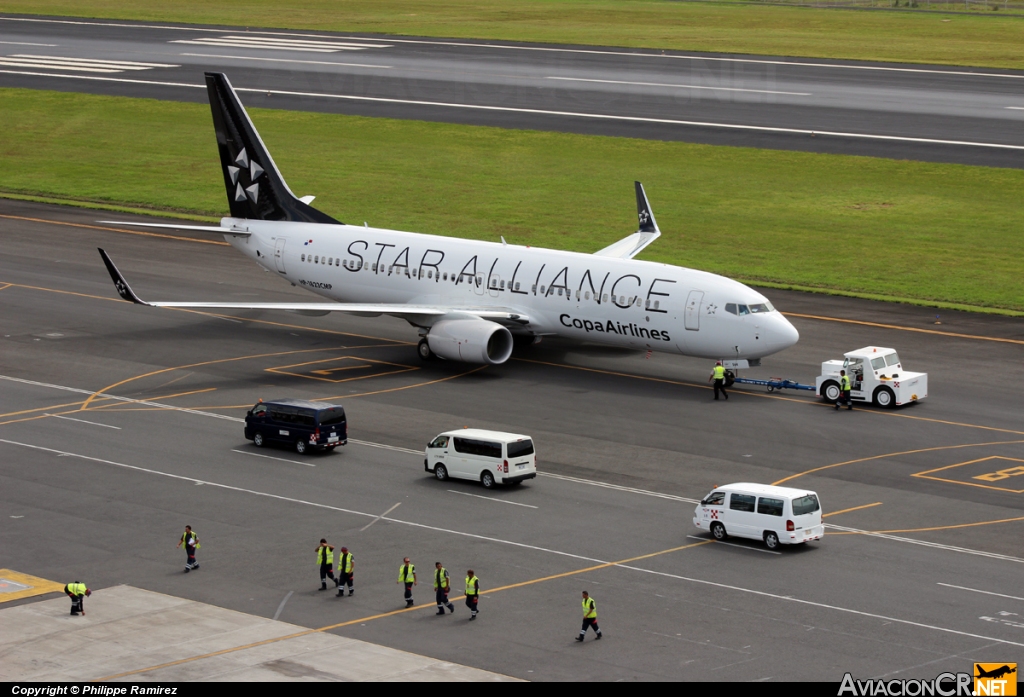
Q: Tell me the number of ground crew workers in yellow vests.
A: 10